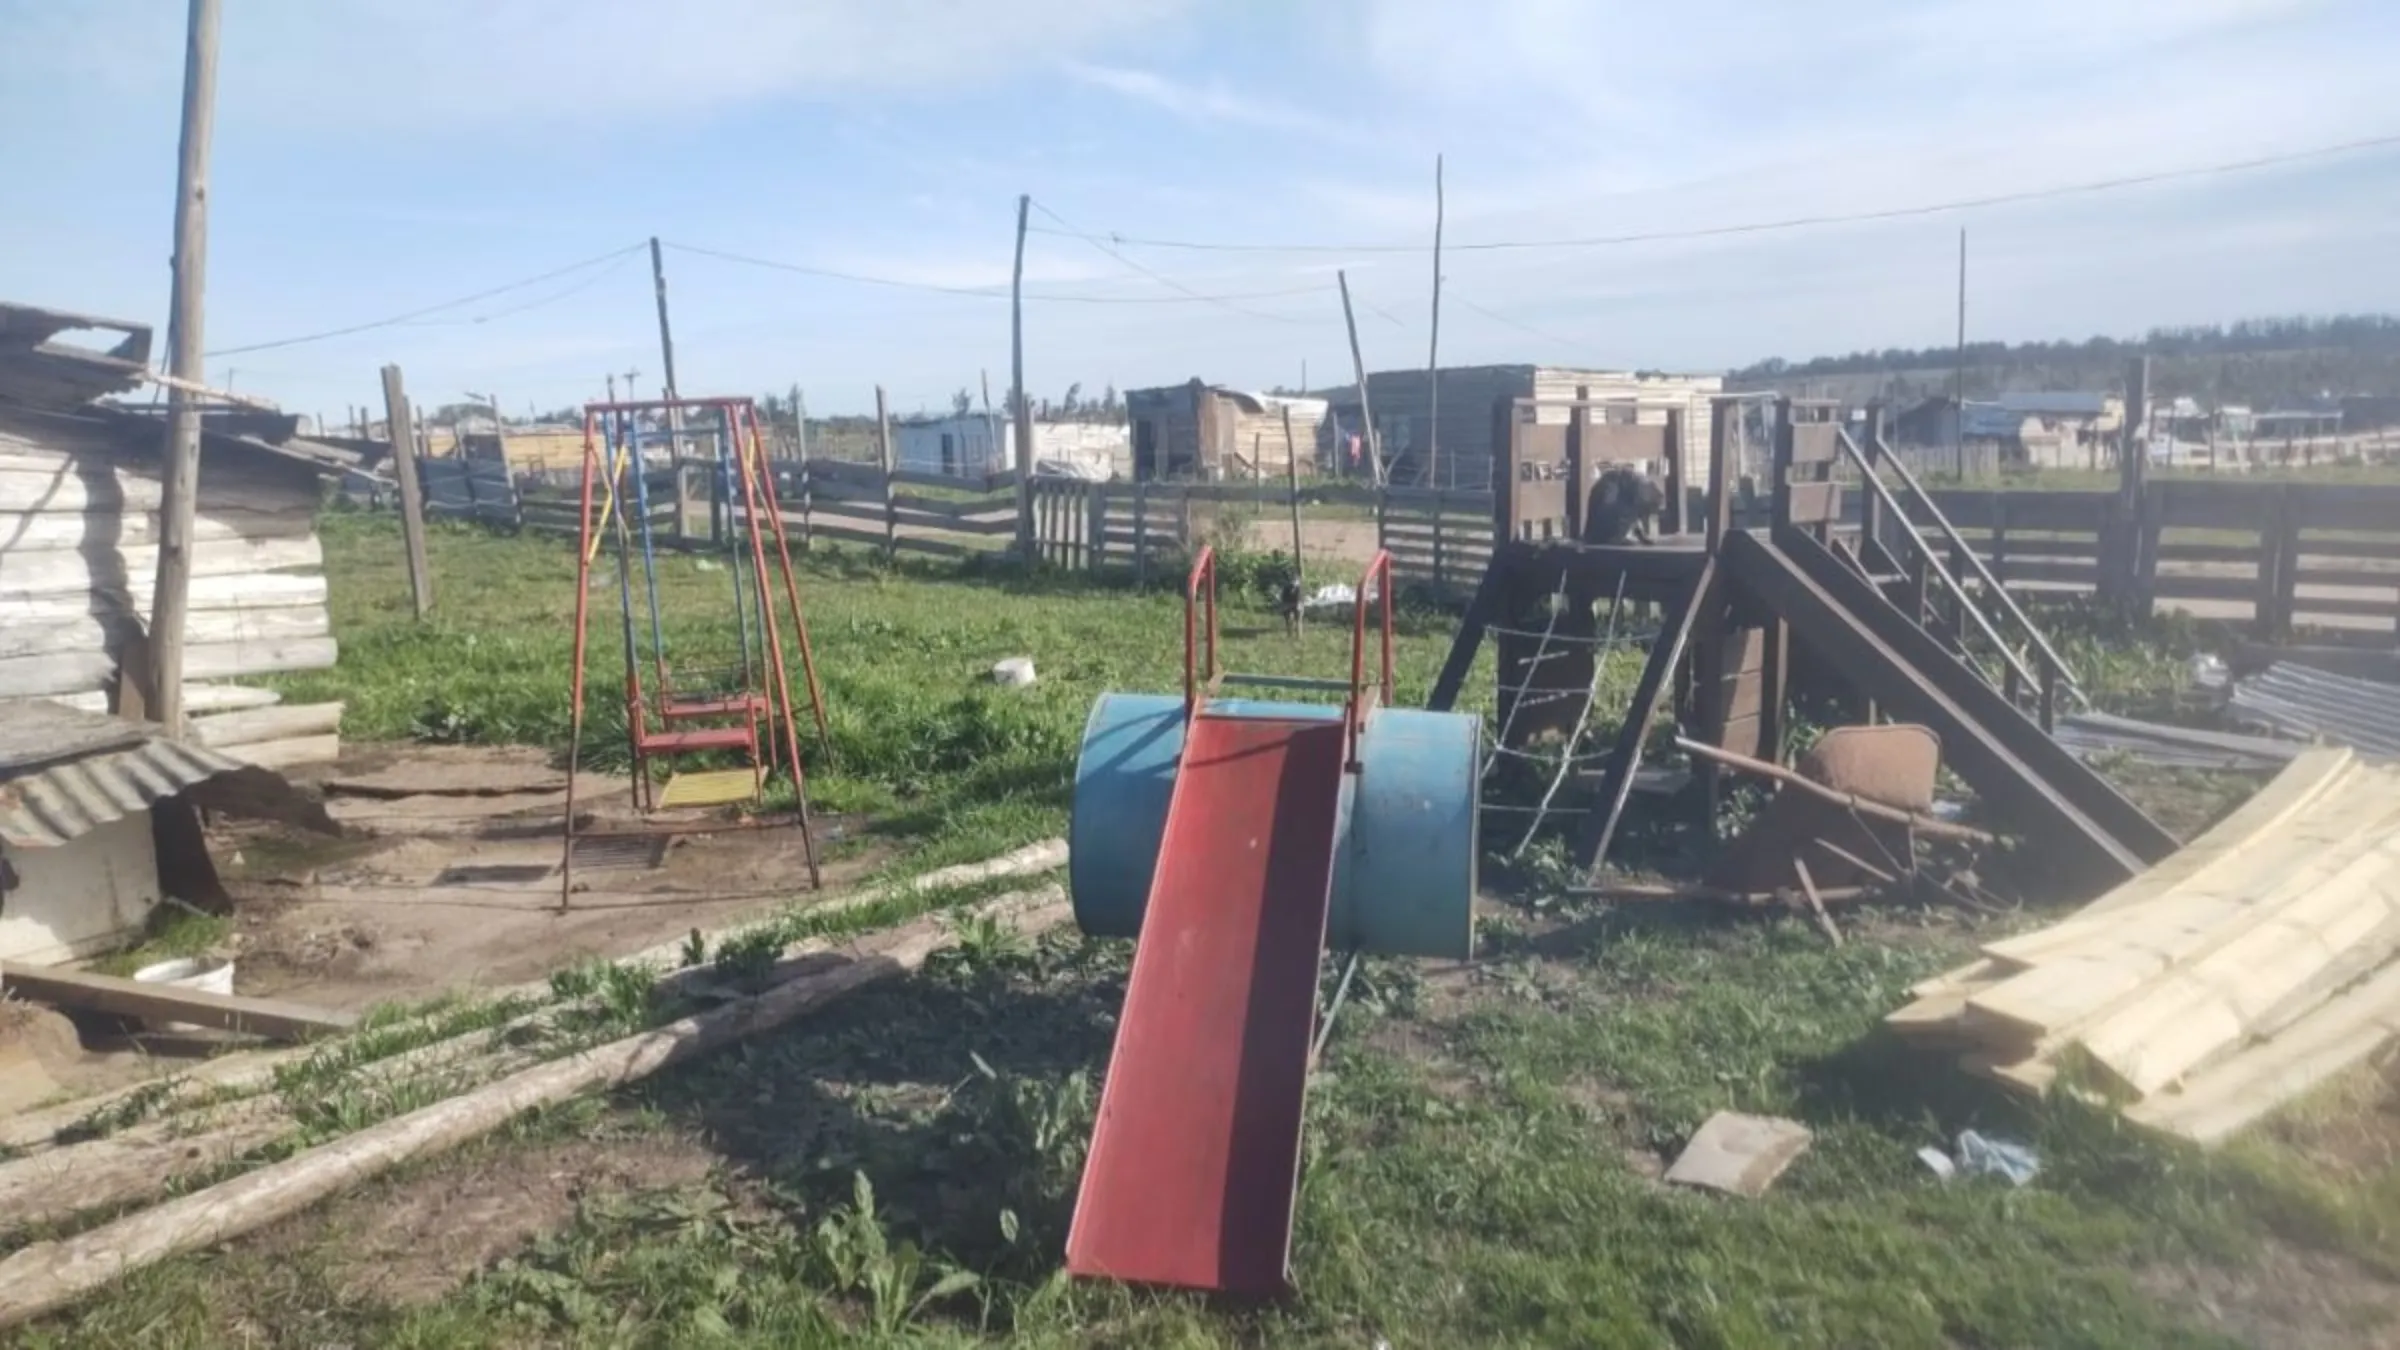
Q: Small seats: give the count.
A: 2